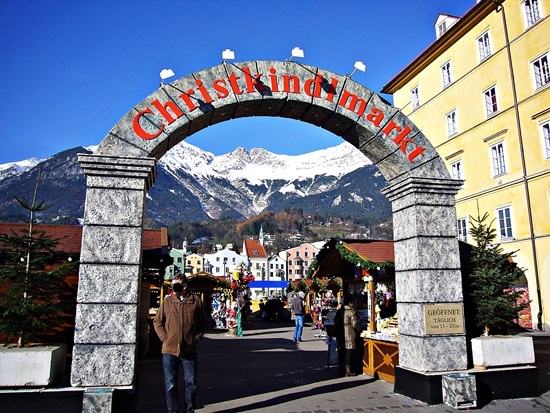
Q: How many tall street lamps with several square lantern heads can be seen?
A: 0